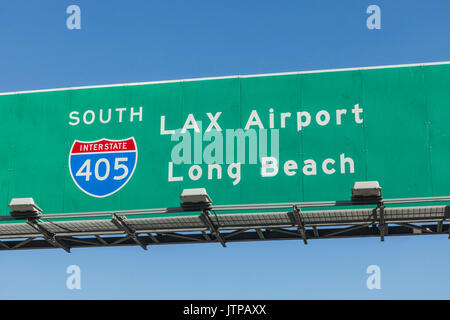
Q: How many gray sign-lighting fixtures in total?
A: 3